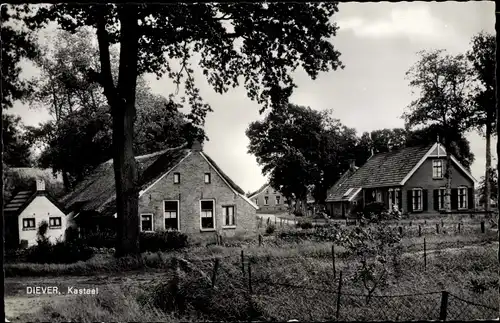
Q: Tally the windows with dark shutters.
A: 3